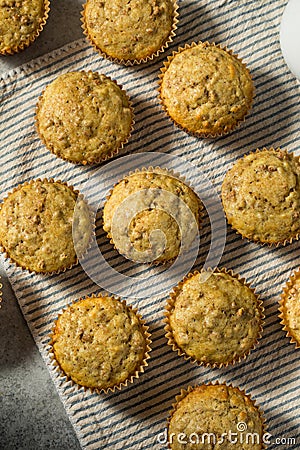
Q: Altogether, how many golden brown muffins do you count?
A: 11